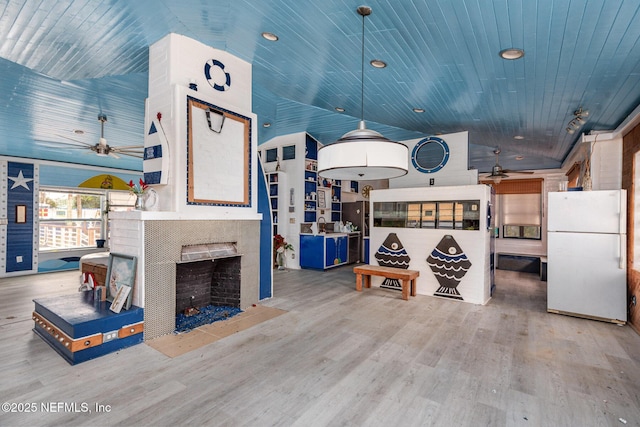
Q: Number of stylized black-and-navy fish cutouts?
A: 2